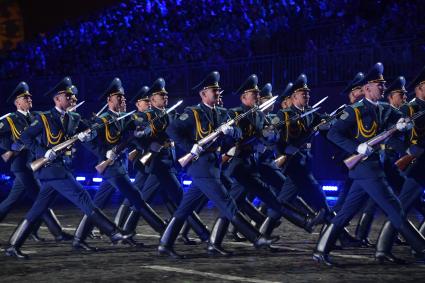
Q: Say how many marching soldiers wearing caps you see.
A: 15